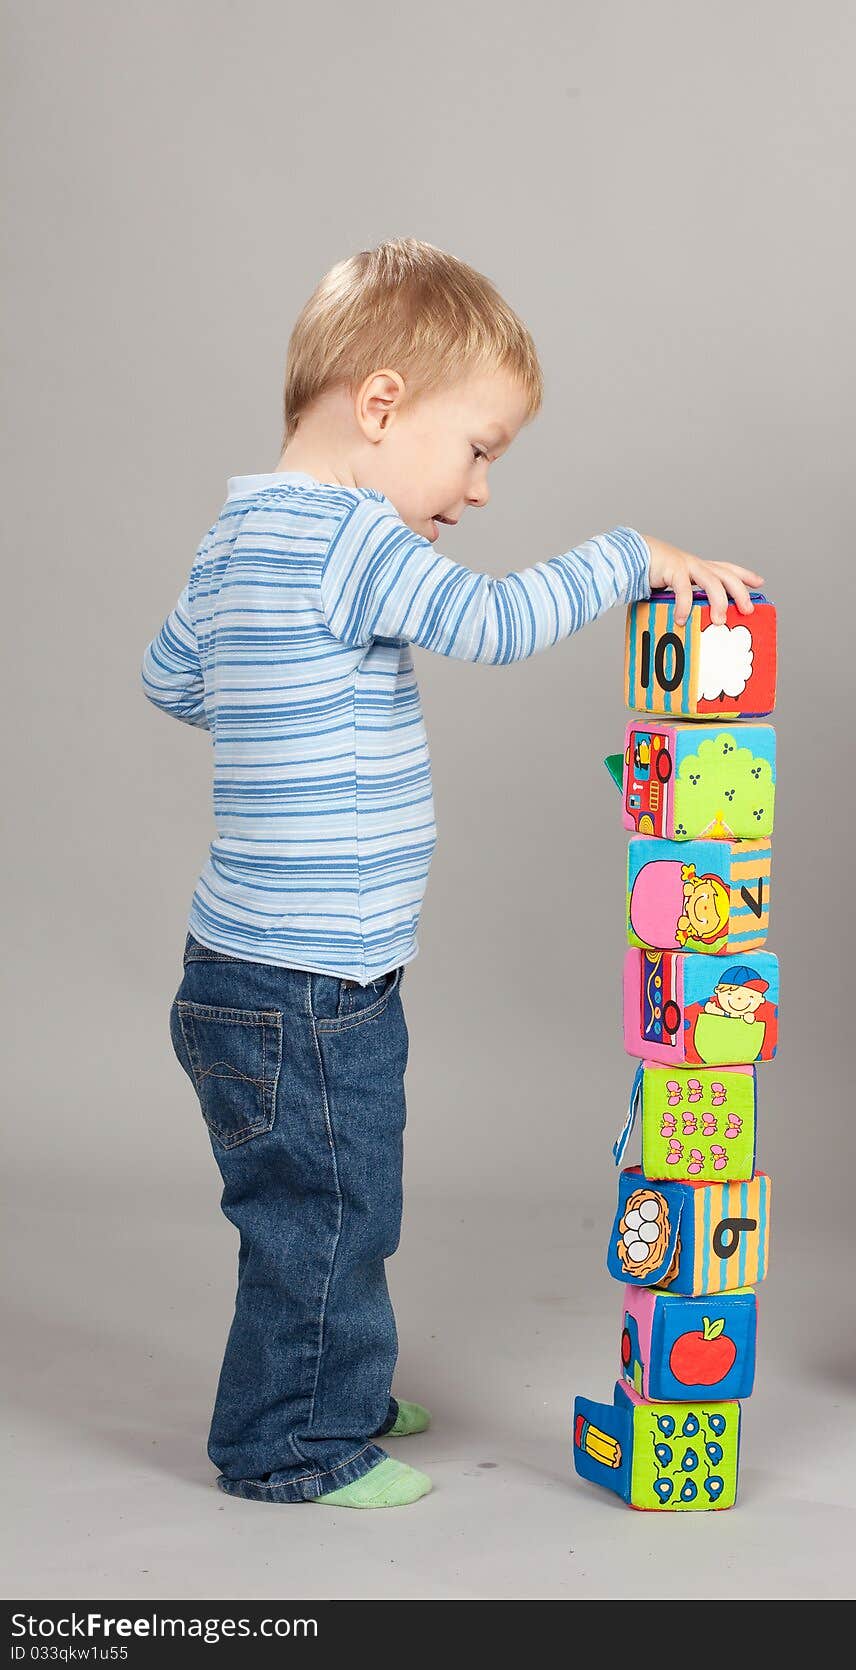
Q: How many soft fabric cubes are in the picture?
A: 8